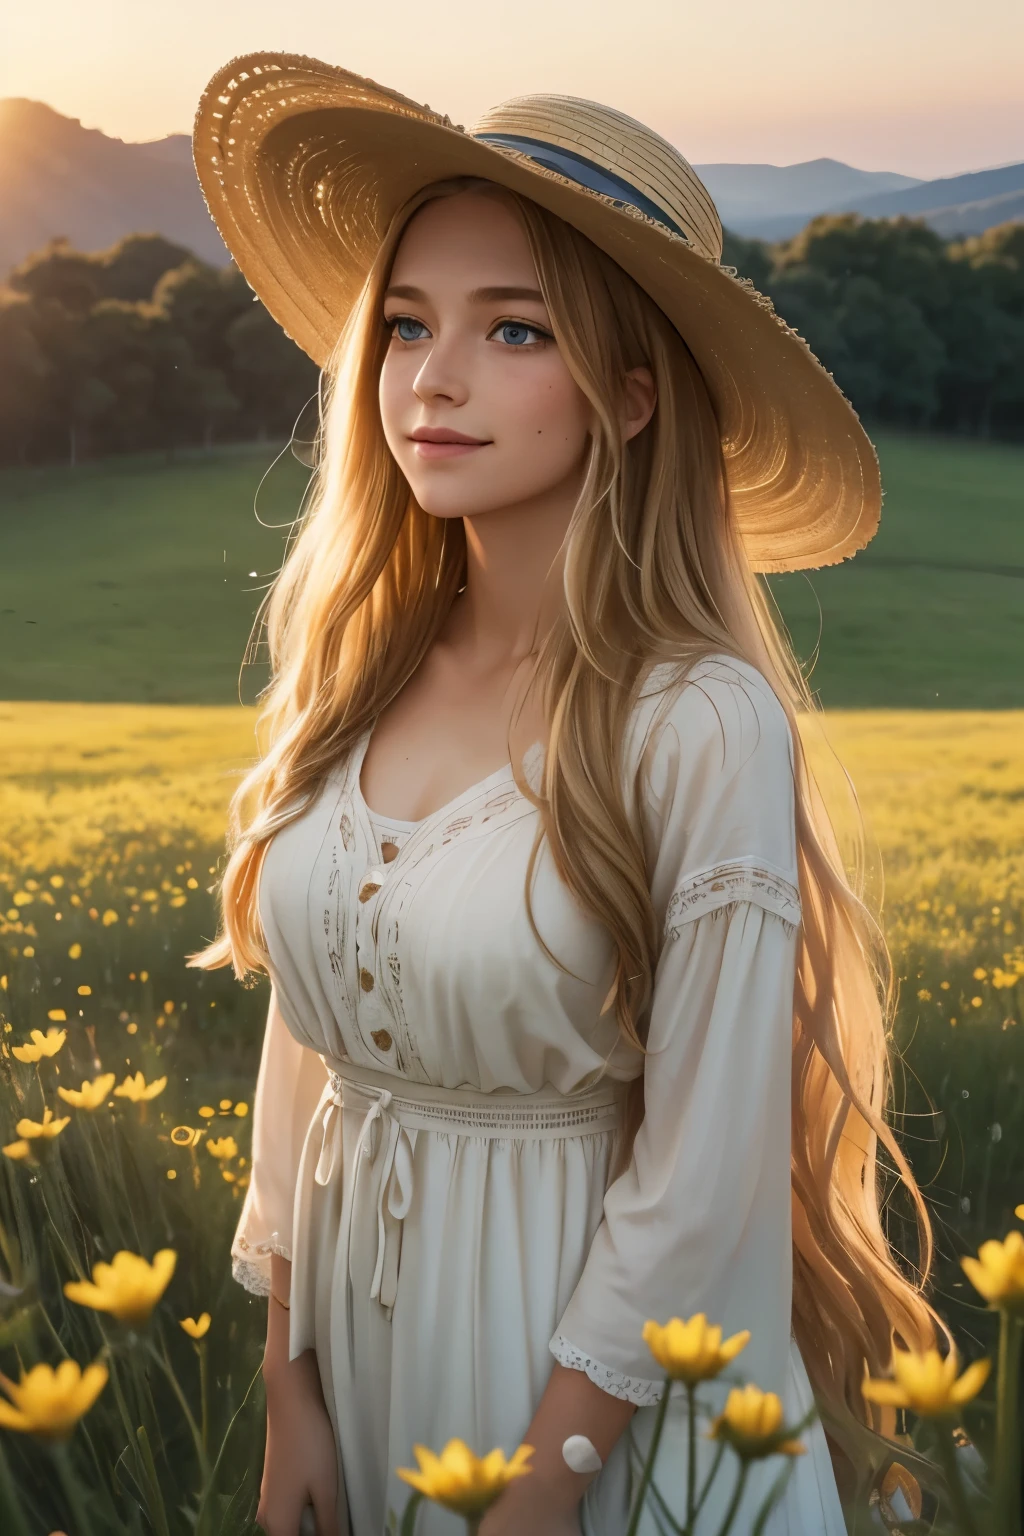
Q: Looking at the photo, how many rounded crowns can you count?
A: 1